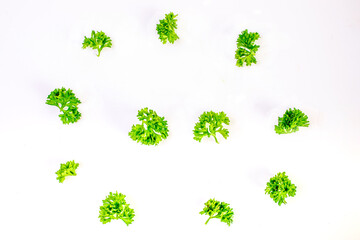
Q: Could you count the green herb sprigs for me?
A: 11